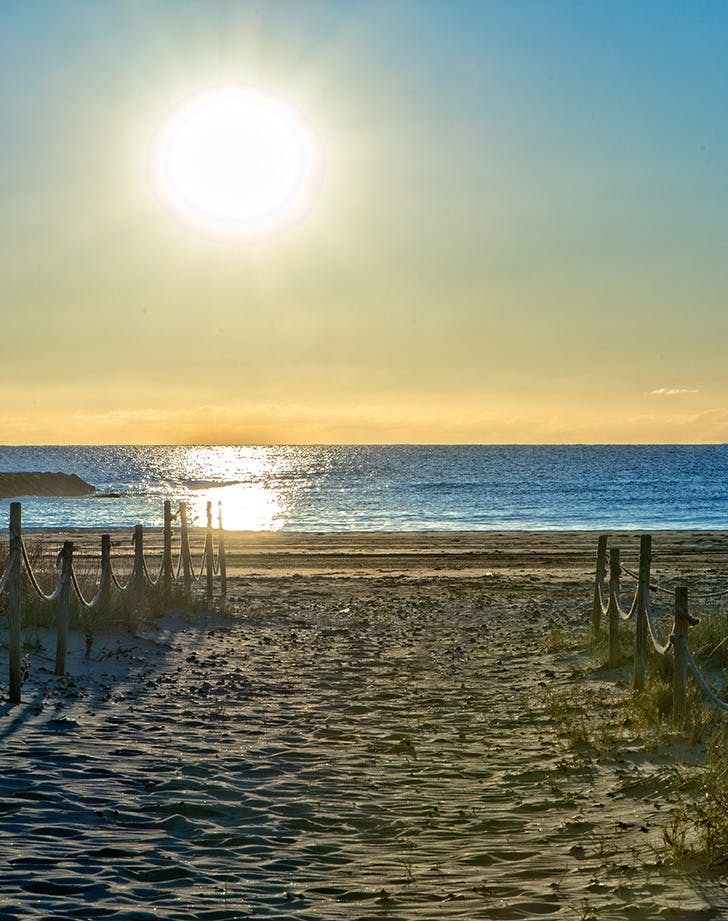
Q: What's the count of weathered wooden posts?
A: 12